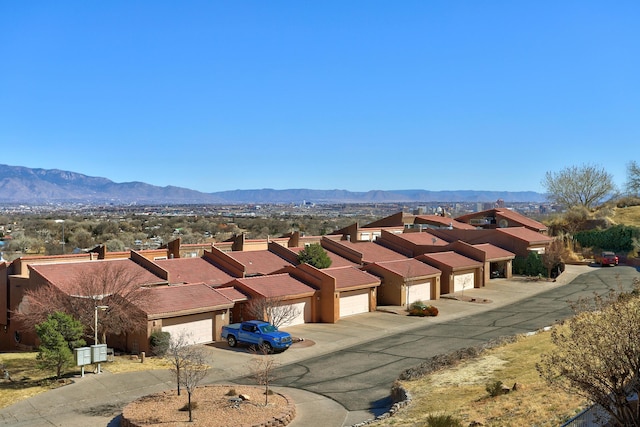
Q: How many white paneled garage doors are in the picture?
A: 5